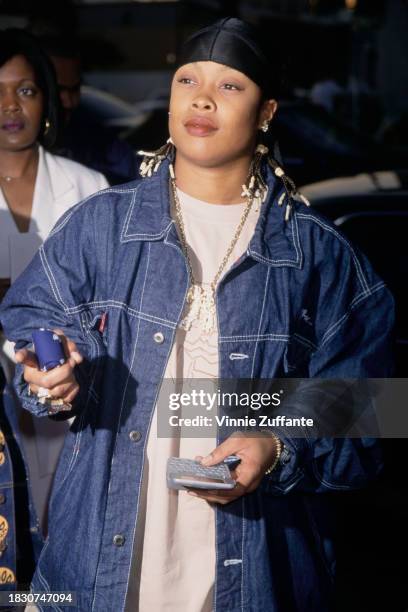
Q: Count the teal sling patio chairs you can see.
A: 0